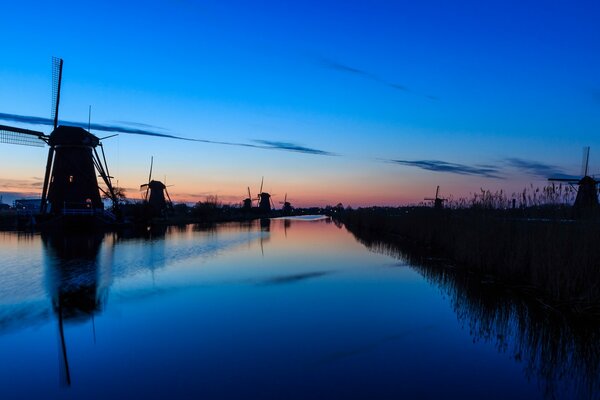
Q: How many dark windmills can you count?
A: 7